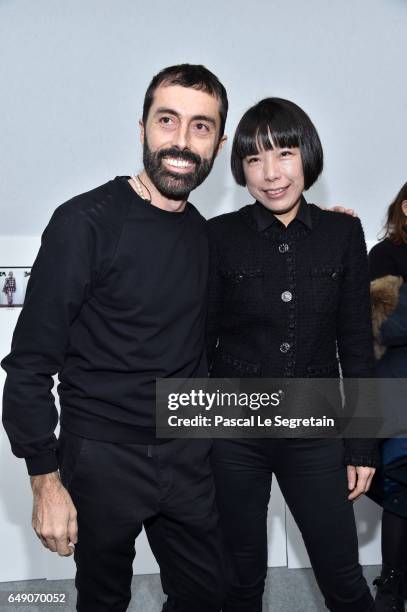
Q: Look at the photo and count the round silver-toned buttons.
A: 3